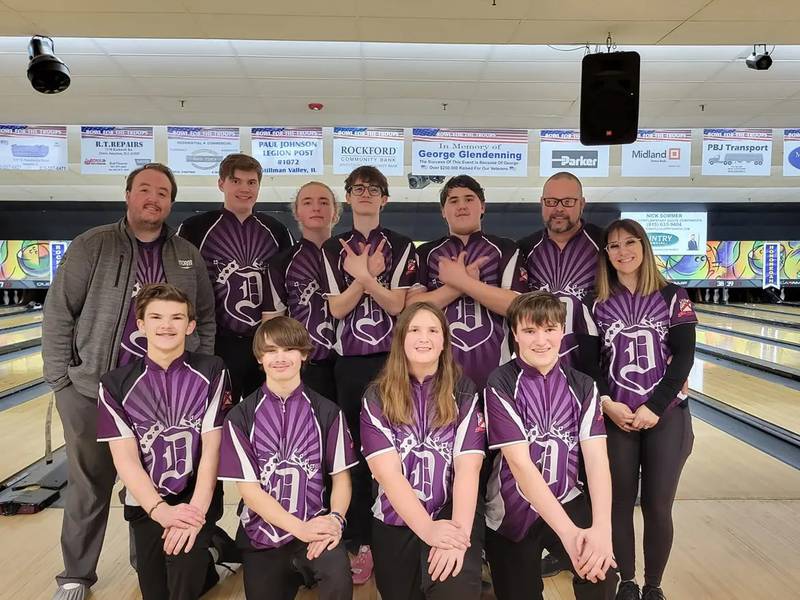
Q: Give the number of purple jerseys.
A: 11